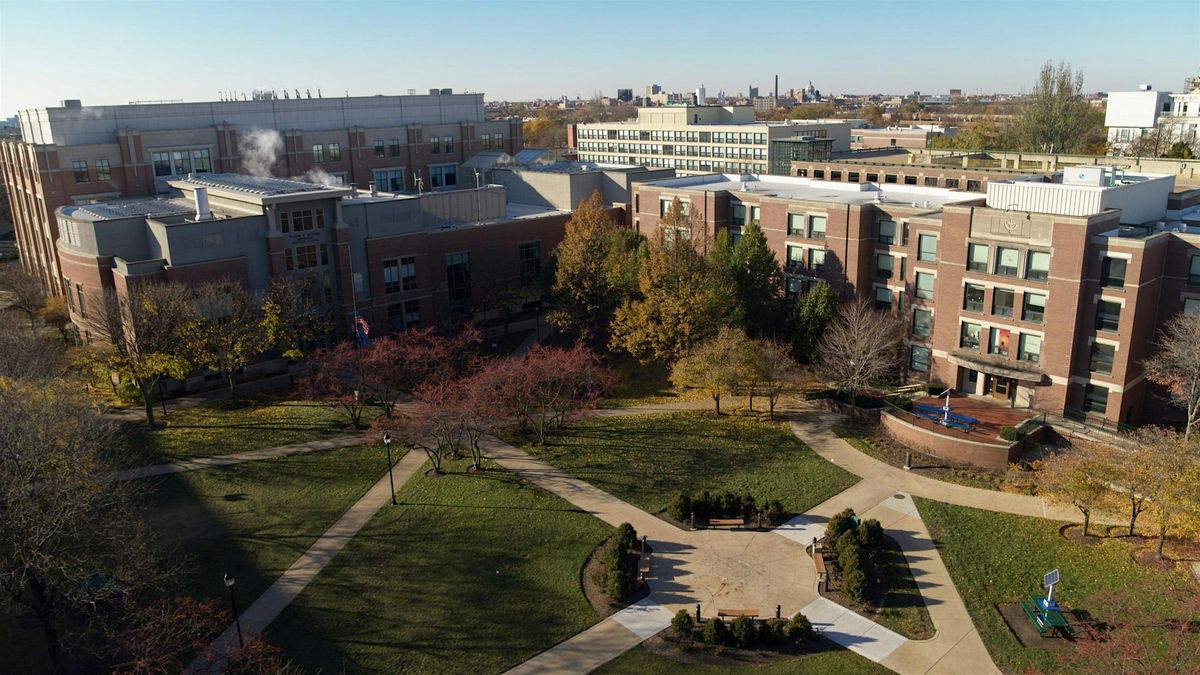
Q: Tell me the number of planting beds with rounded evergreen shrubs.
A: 4